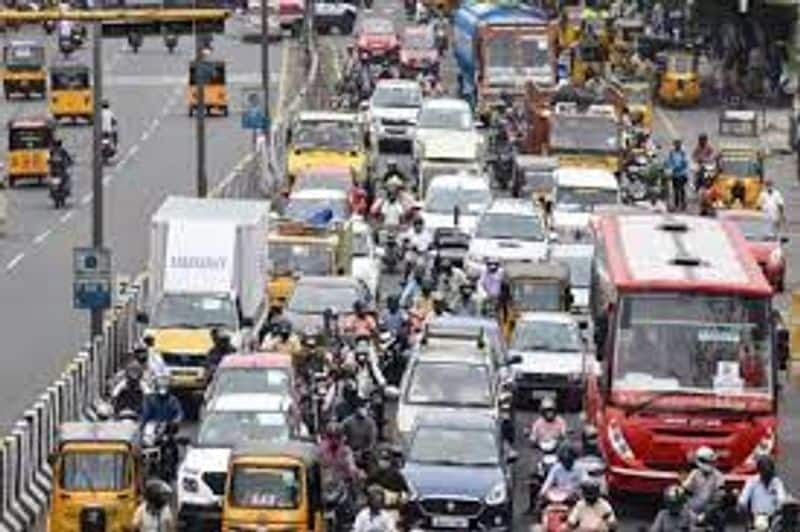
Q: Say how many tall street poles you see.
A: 3